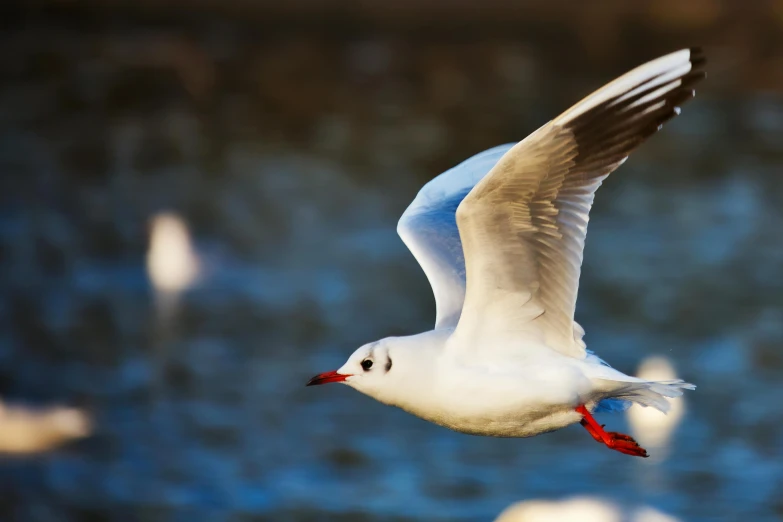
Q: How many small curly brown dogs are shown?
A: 0